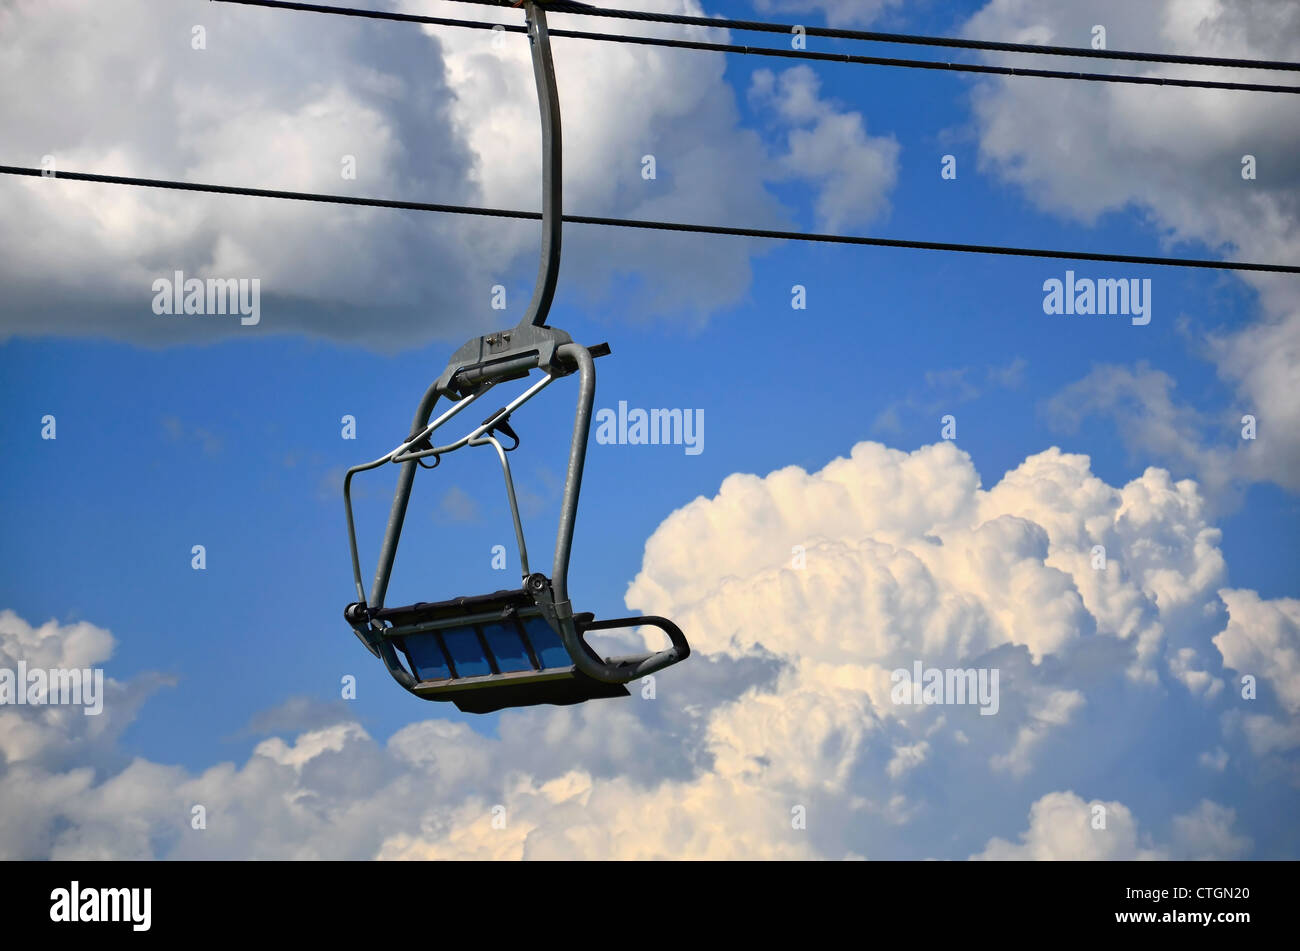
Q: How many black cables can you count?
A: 3